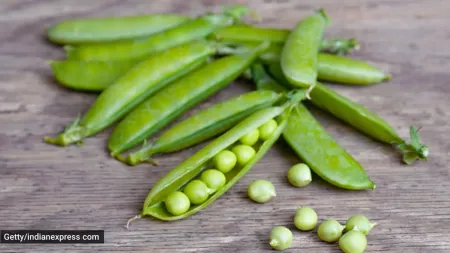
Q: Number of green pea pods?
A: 12